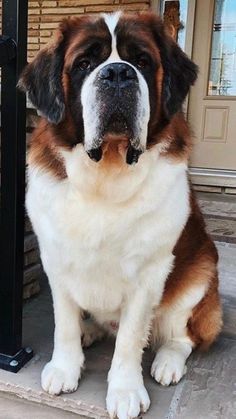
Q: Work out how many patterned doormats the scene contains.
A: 0